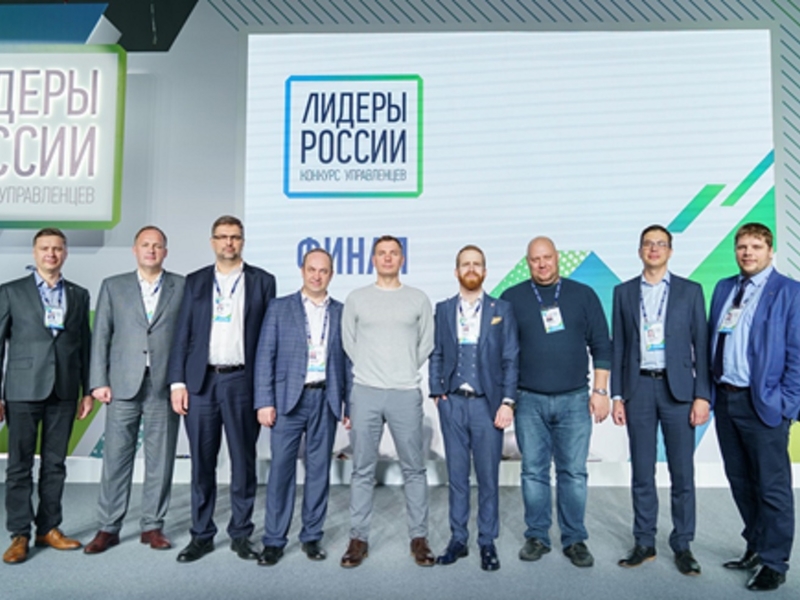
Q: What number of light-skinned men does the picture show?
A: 9